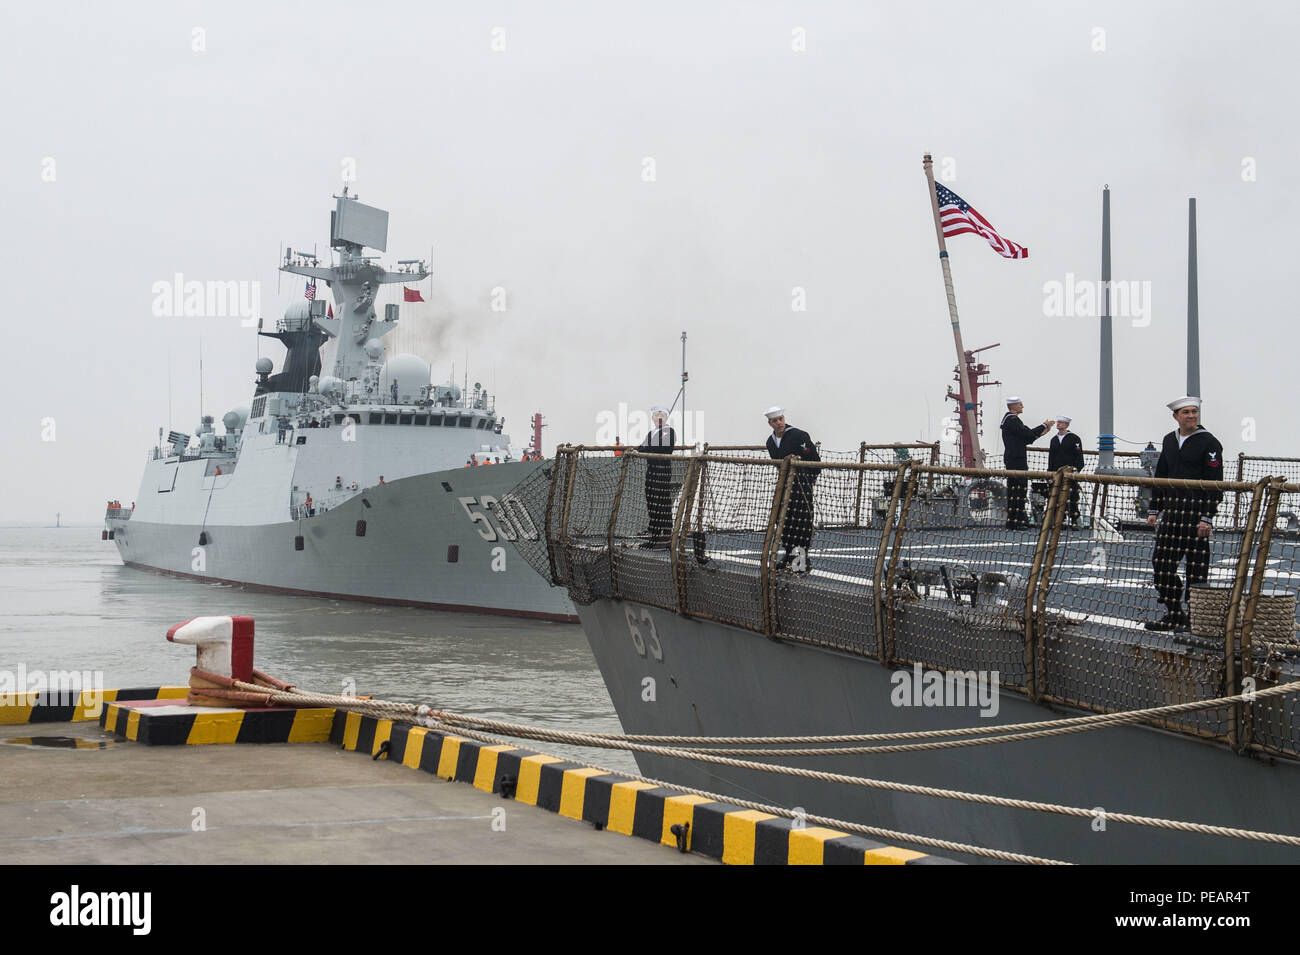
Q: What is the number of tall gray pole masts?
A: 2